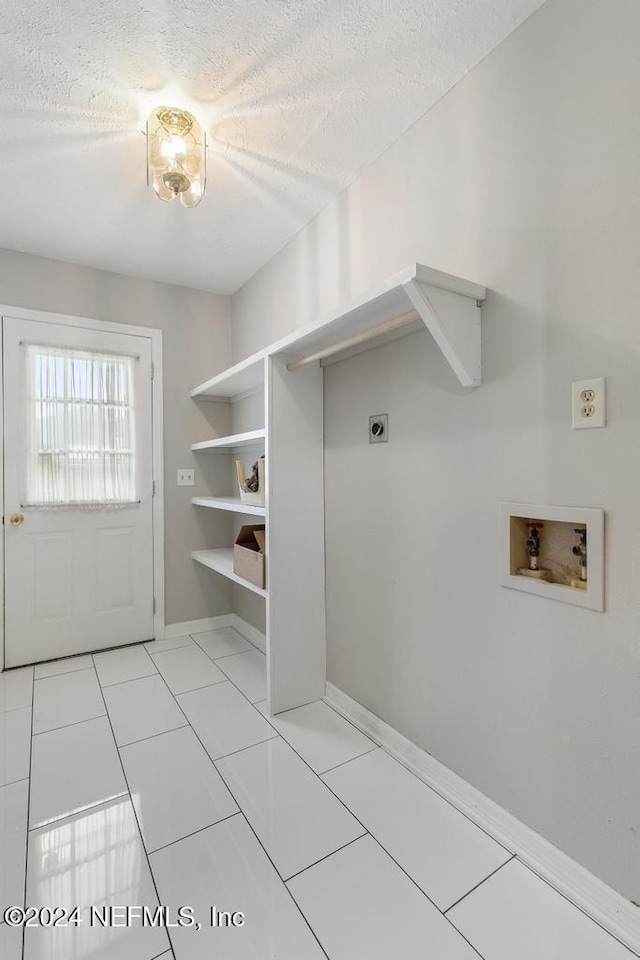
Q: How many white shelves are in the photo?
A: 4